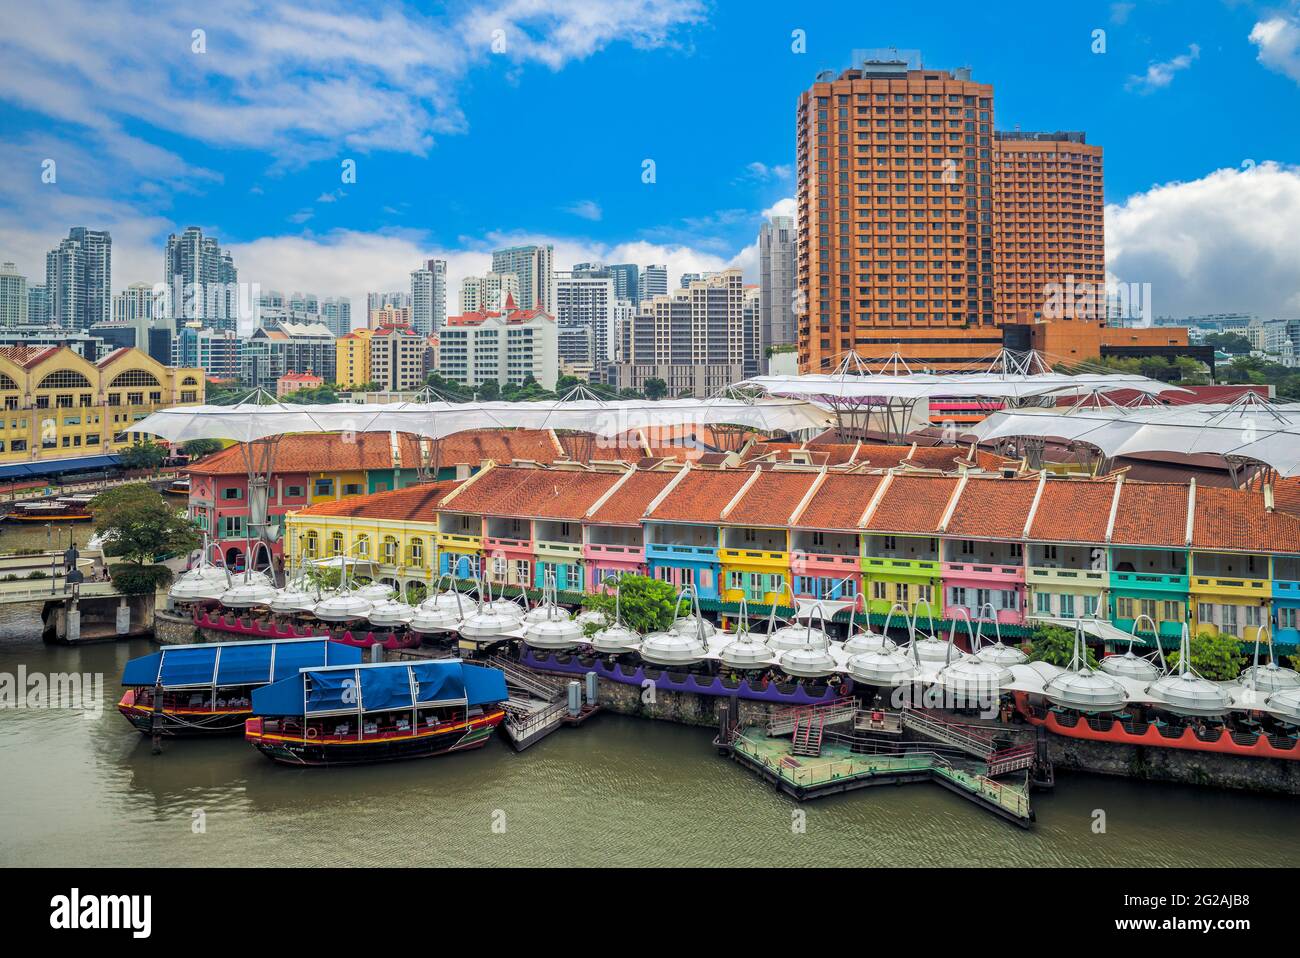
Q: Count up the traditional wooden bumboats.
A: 2